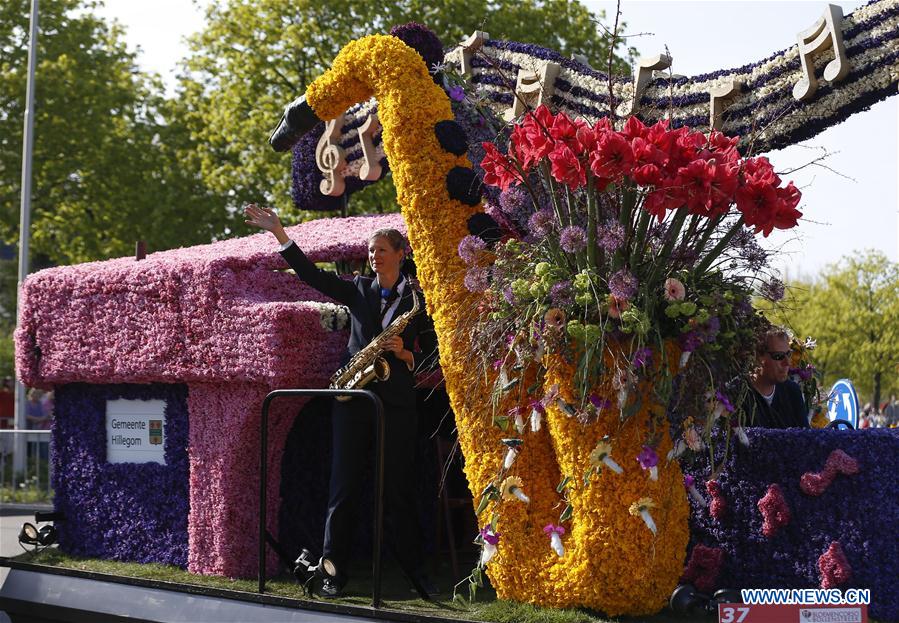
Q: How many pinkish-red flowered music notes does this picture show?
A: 5